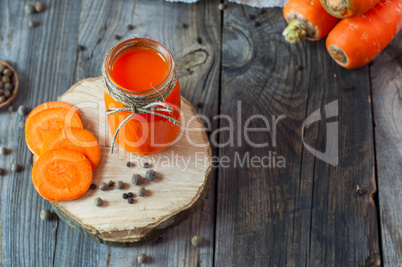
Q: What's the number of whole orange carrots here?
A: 3